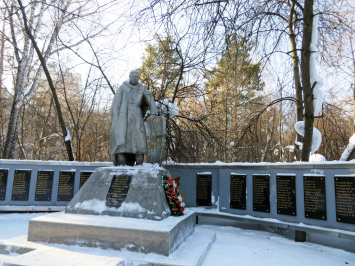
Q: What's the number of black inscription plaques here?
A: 12